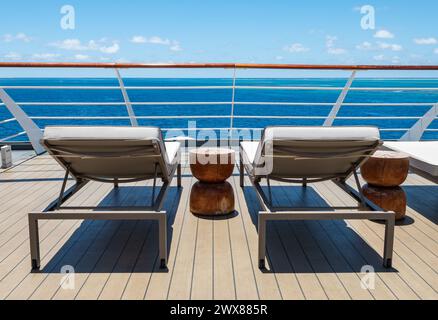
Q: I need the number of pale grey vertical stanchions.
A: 5